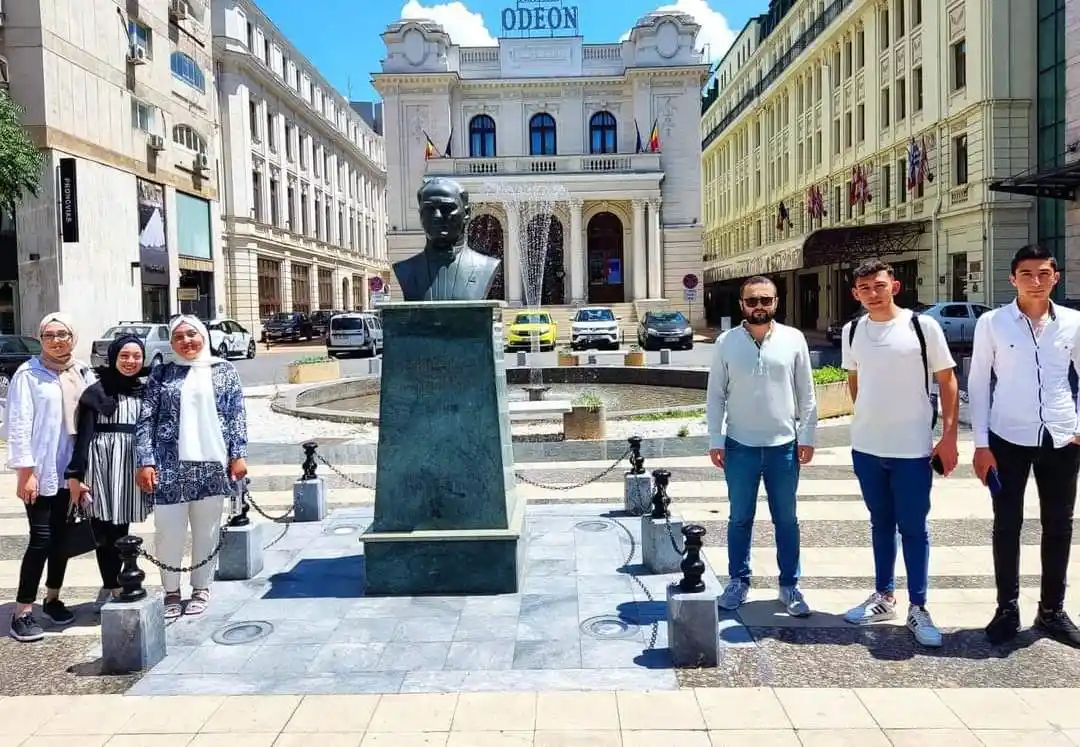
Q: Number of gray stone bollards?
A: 6